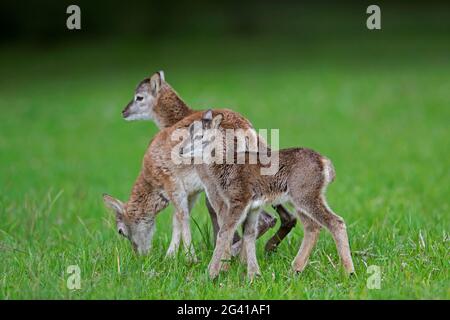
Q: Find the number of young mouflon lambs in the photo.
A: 3